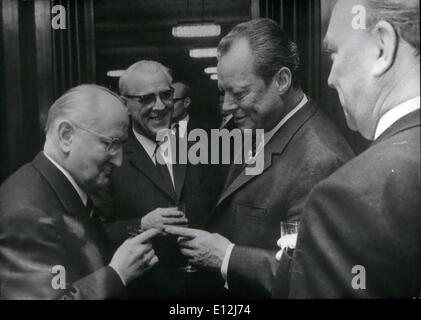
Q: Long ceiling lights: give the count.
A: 5